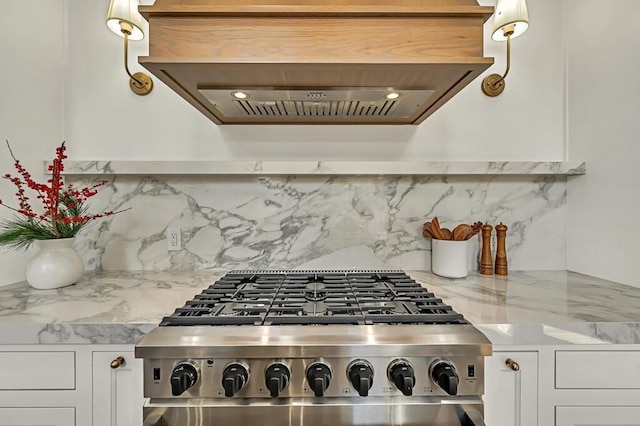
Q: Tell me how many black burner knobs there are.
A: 7